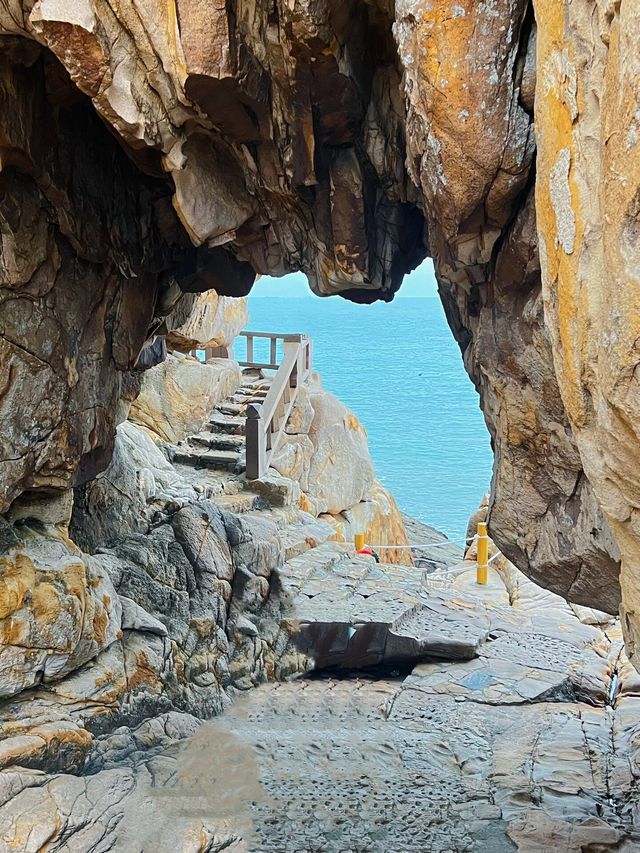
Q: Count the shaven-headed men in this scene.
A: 0